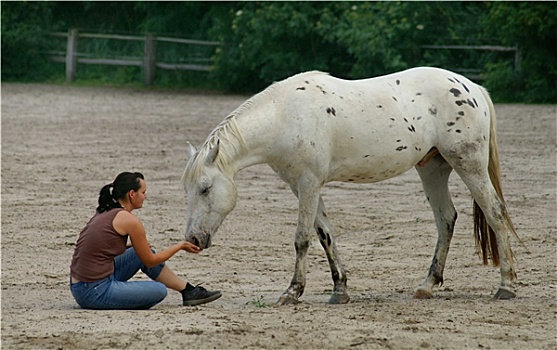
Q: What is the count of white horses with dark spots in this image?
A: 1